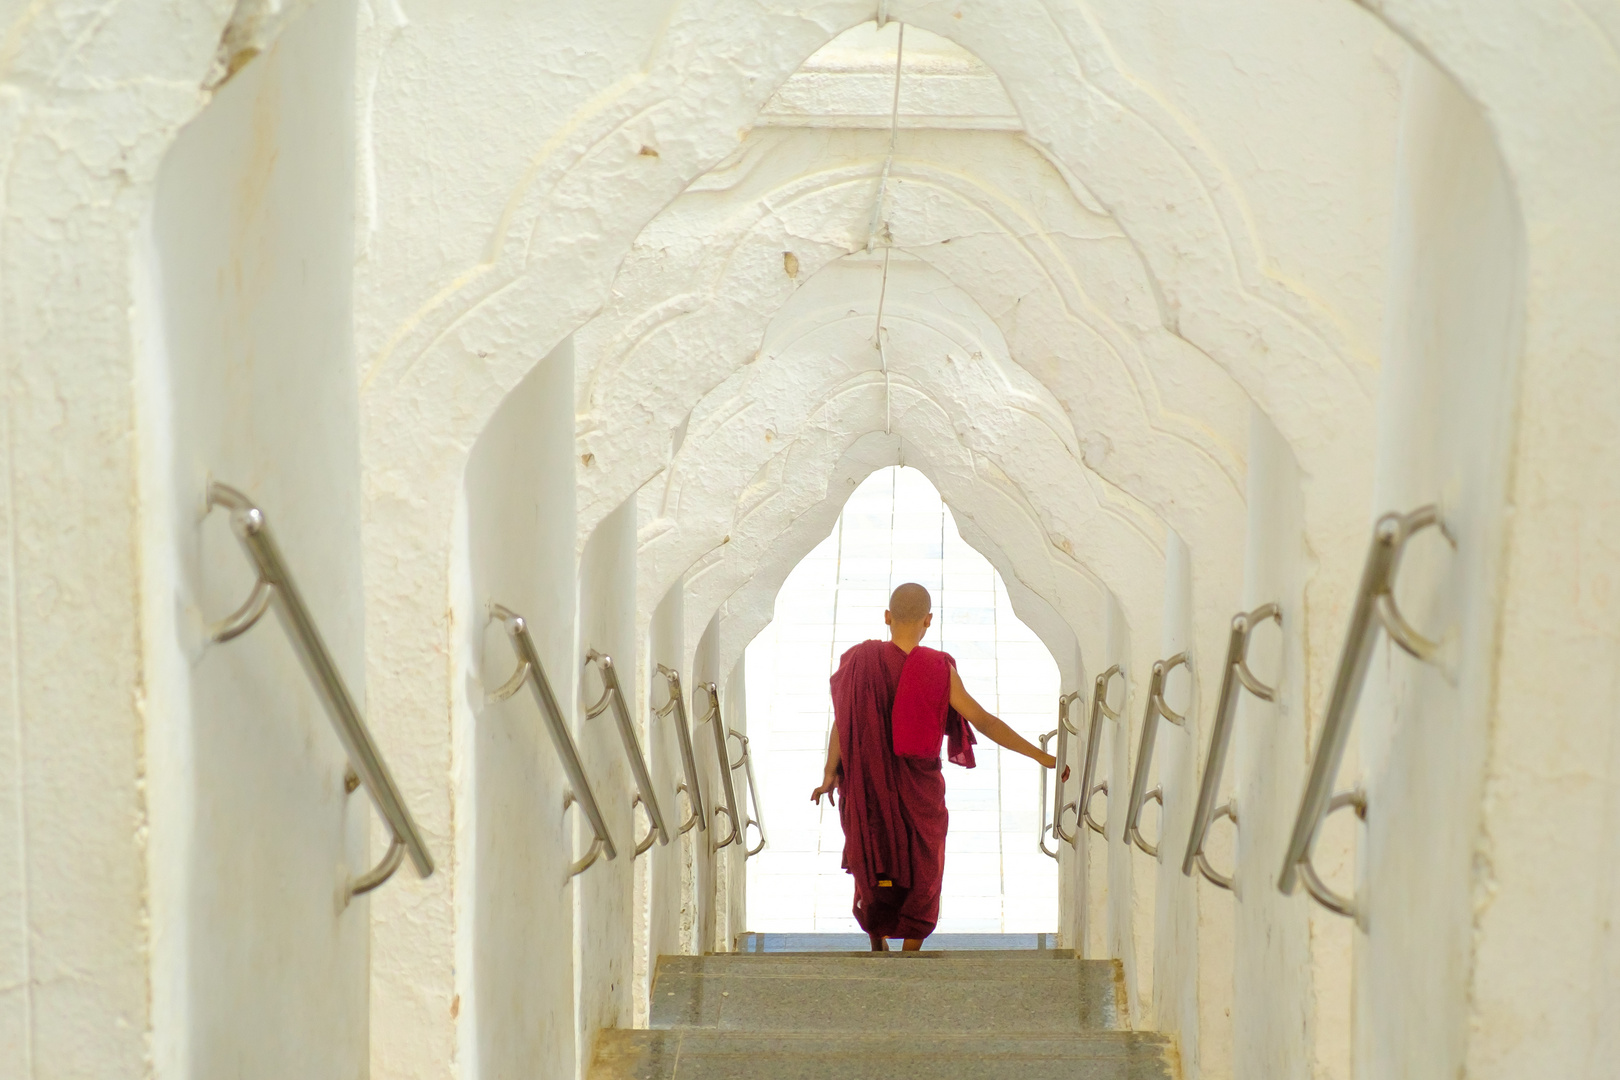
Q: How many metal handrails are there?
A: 12